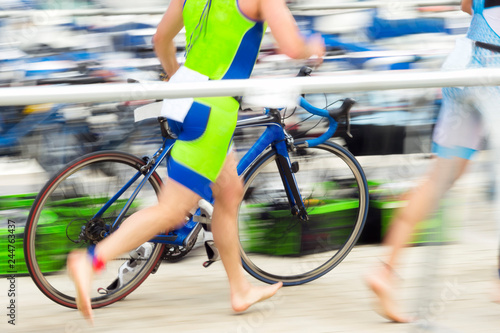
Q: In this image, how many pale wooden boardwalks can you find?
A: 1